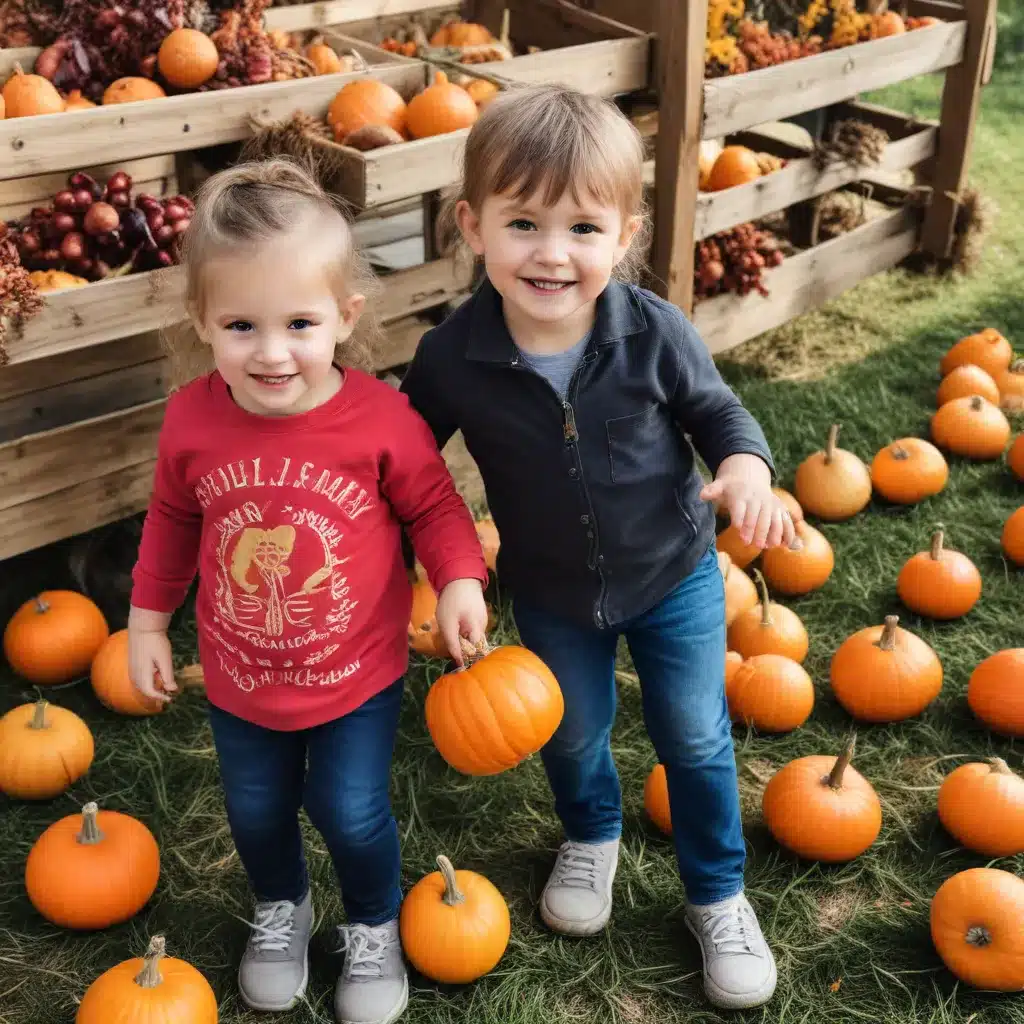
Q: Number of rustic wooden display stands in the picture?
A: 2